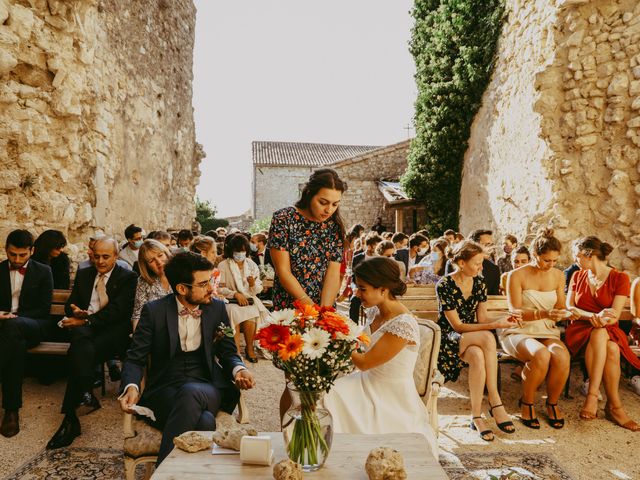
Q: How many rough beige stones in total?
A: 4